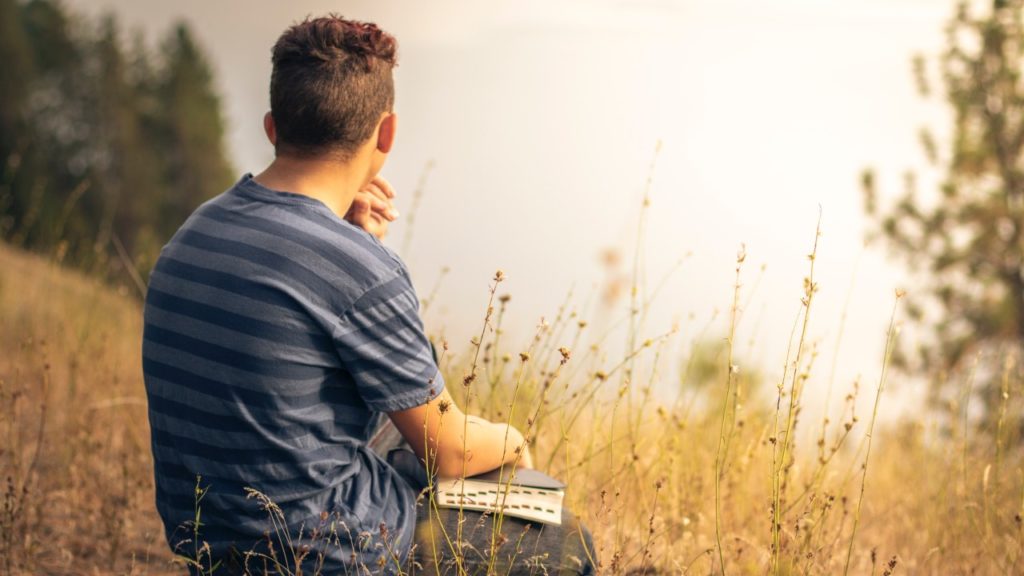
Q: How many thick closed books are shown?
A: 1